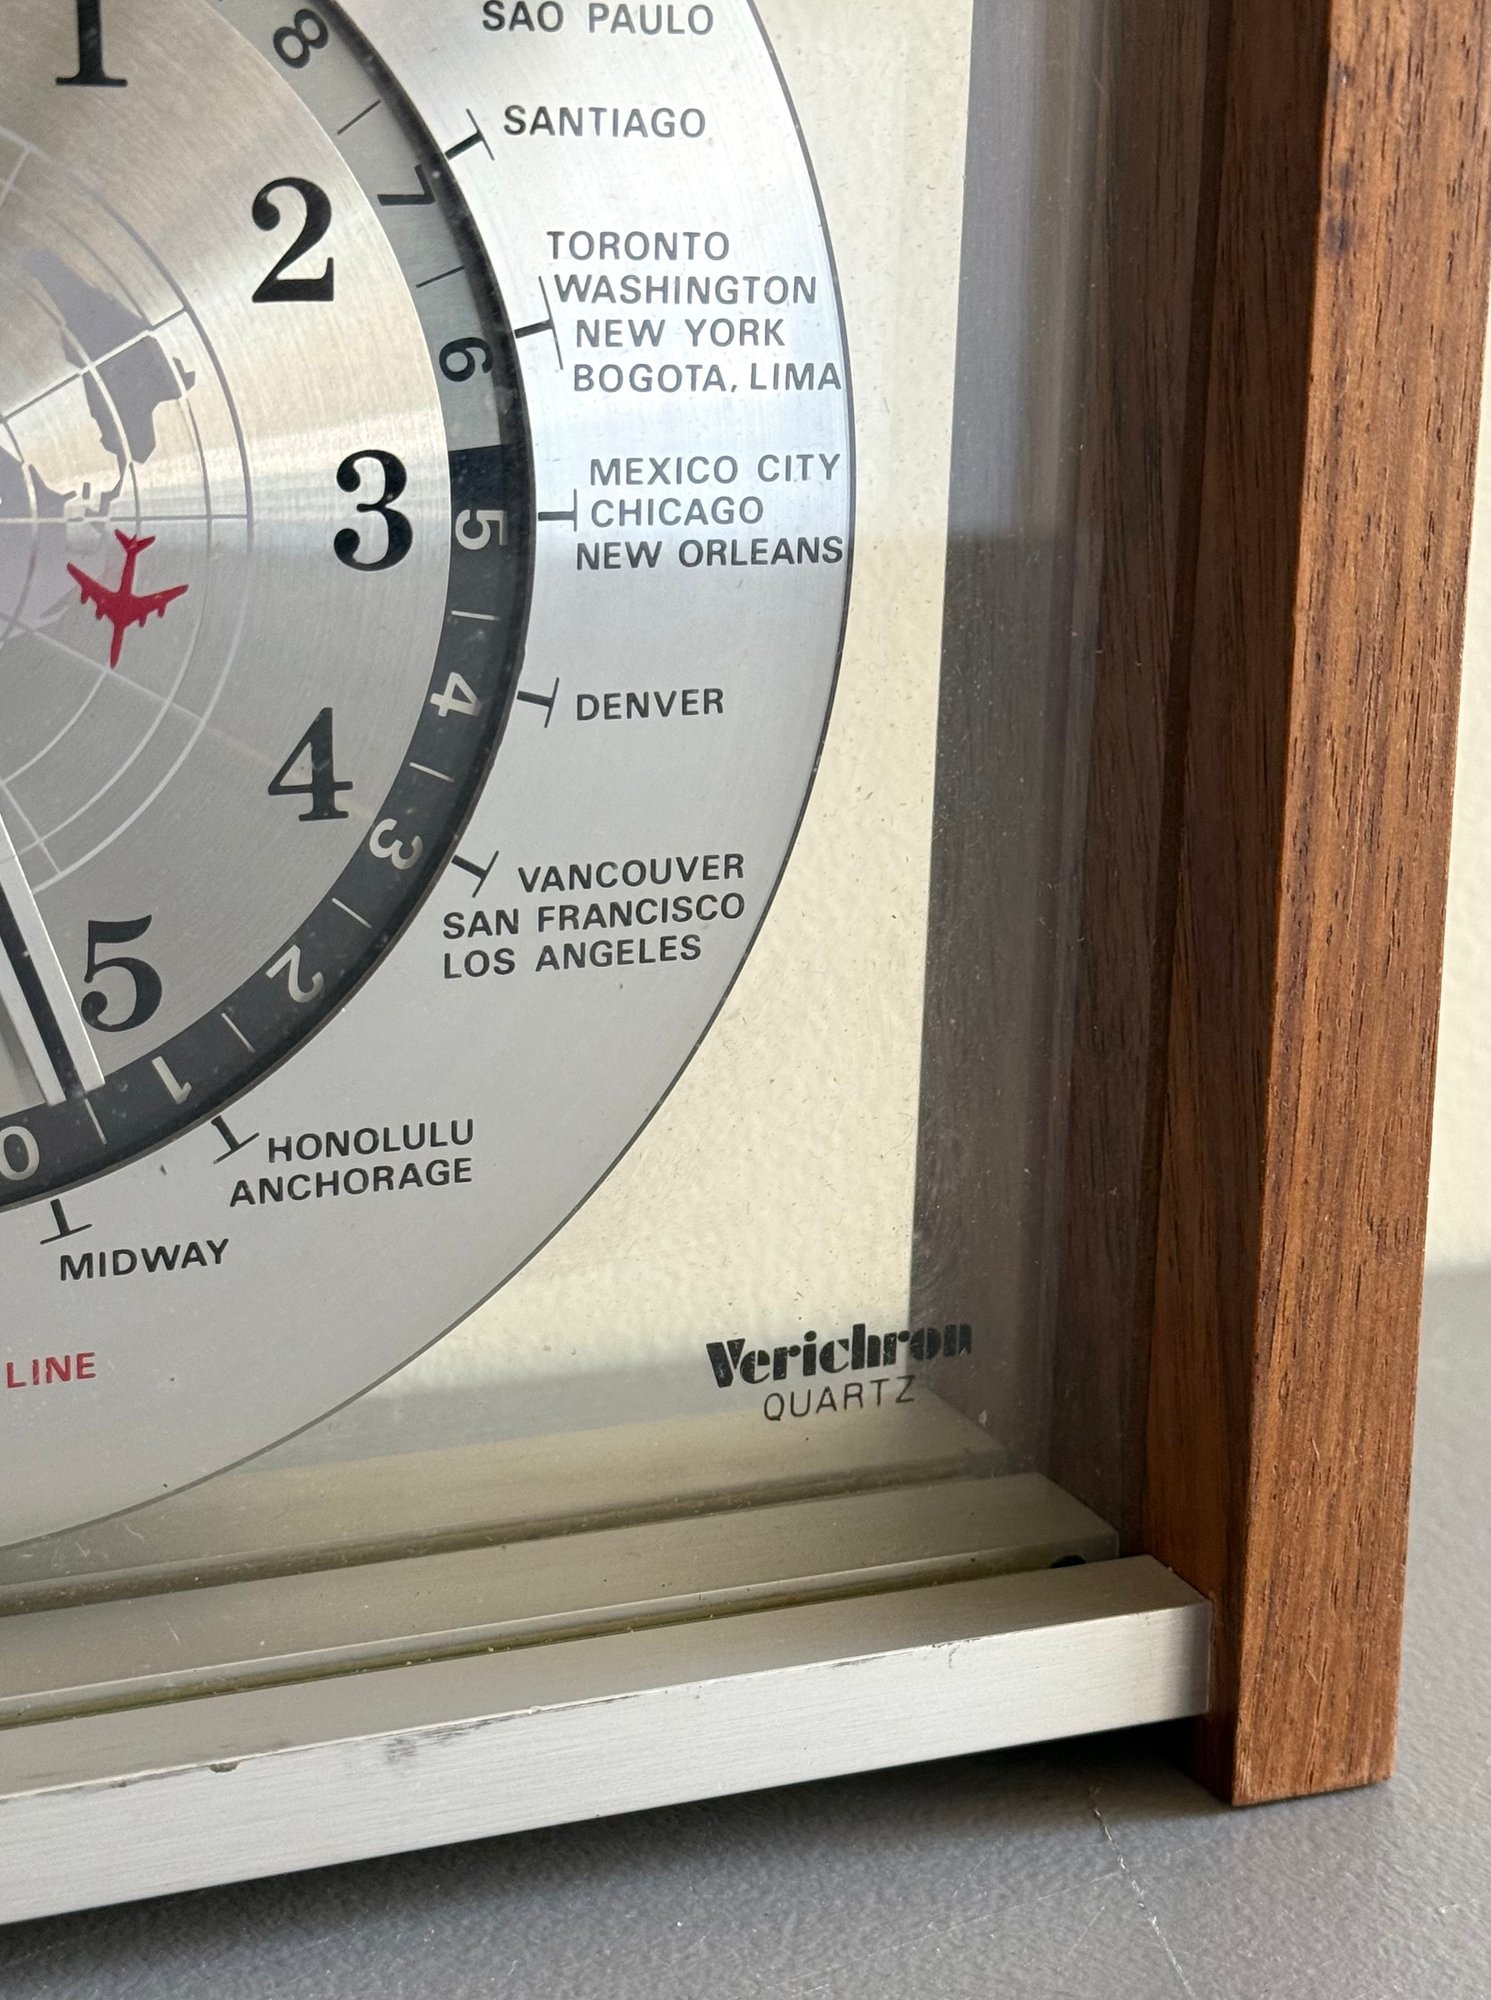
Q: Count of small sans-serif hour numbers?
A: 9